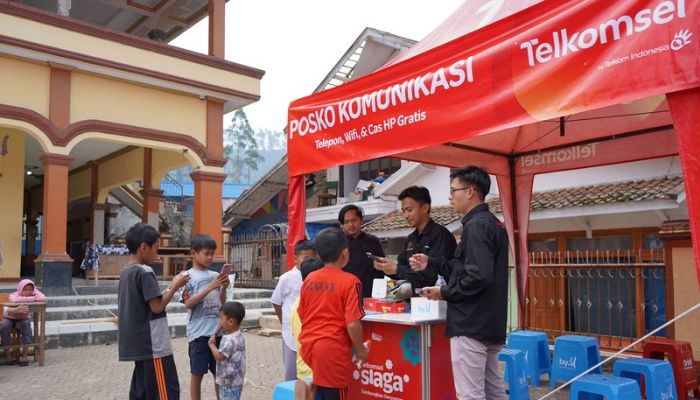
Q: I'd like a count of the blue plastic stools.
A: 6